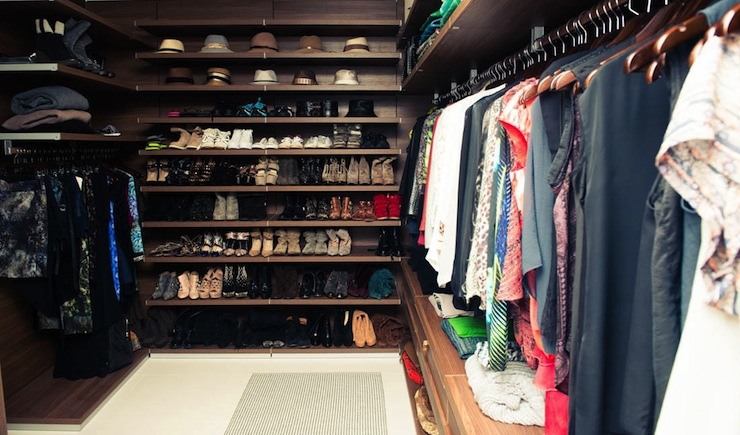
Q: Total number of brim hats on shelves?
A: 11